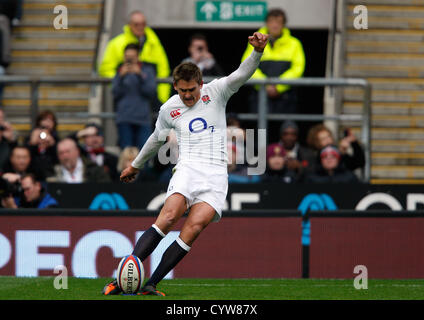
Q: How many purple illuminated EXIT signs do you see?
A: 0